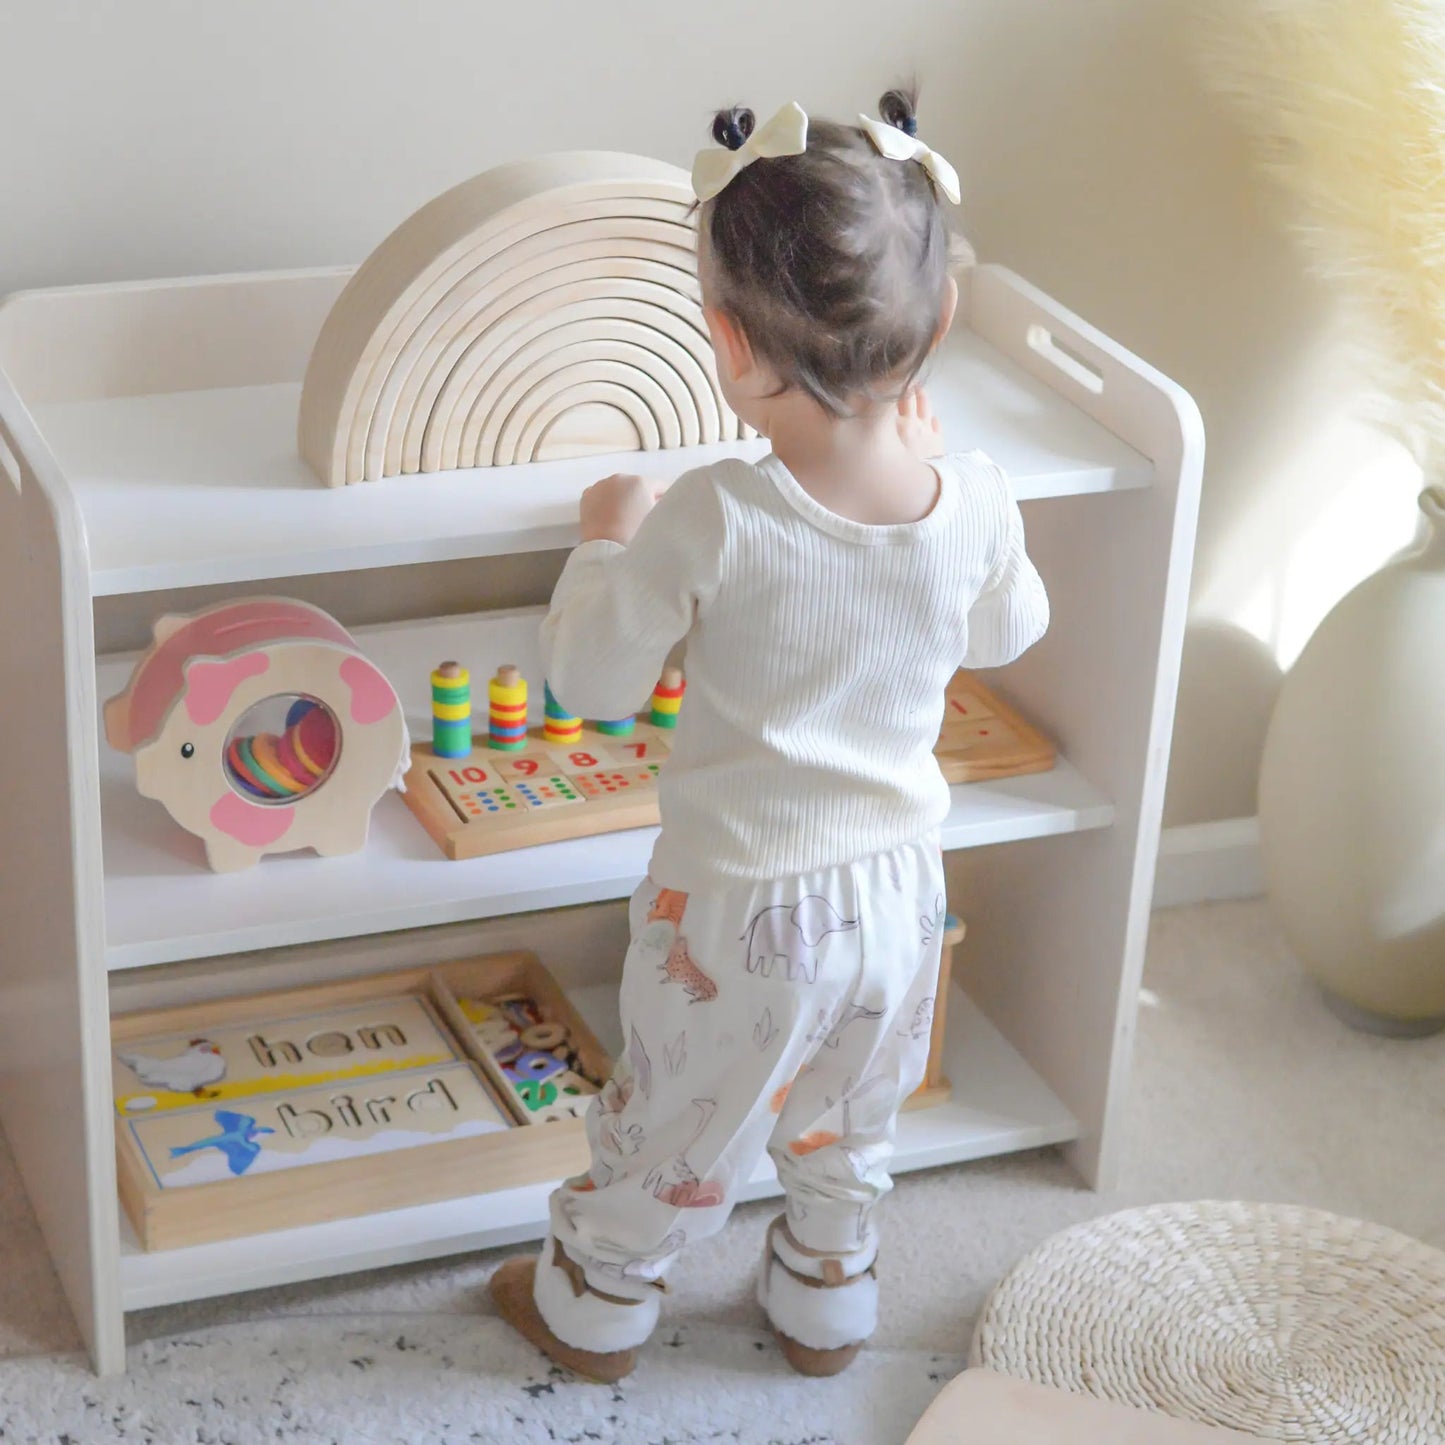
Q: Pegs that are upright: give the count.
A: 5